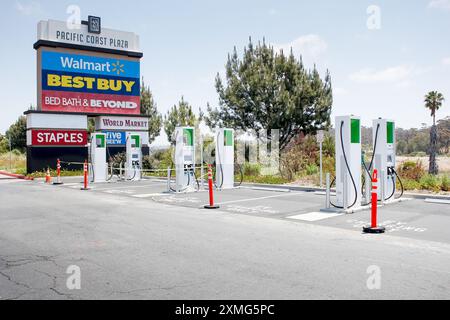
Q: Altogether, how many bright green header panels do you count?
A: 6